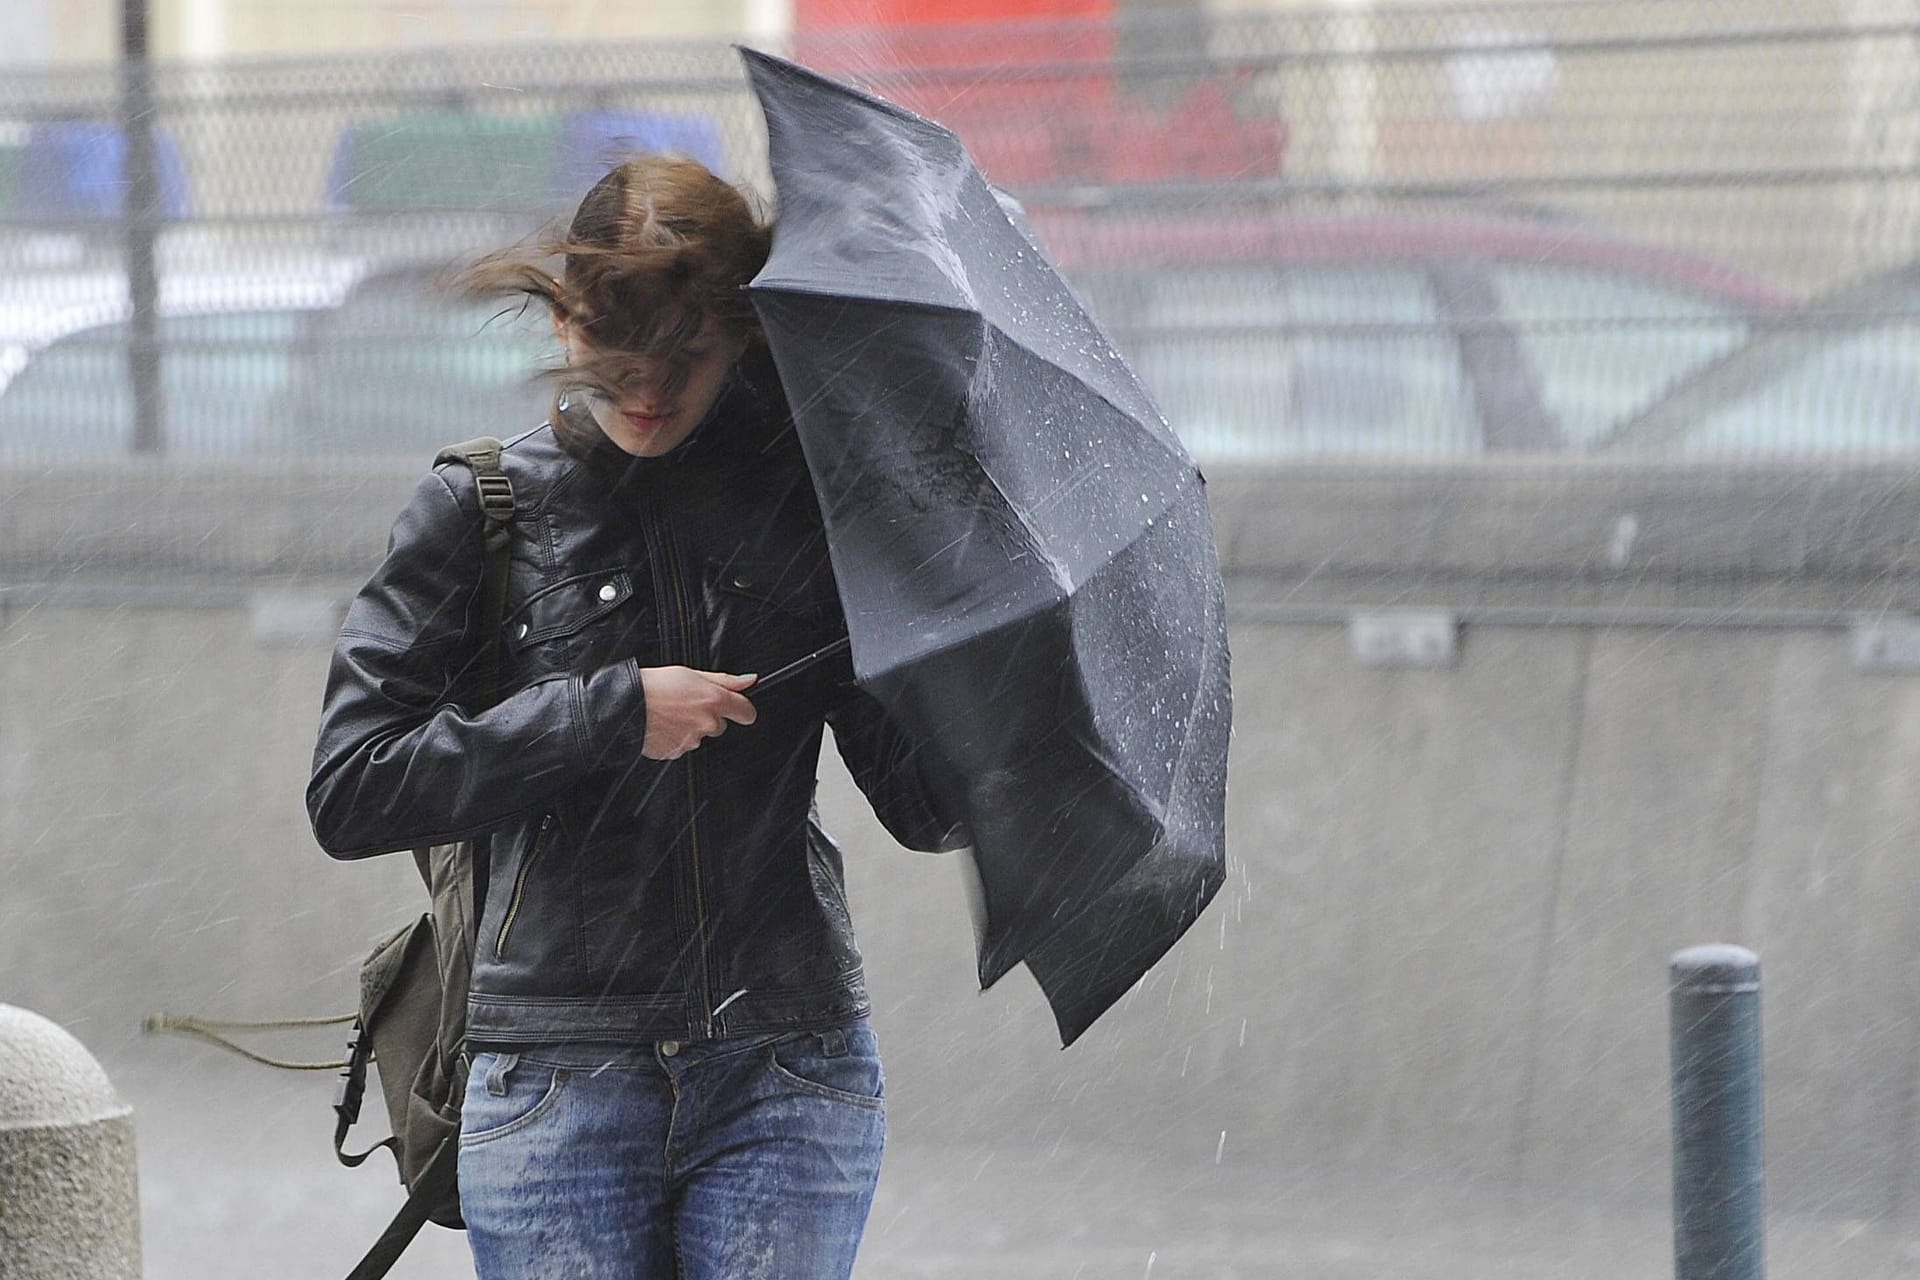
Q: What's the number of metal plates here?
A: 3